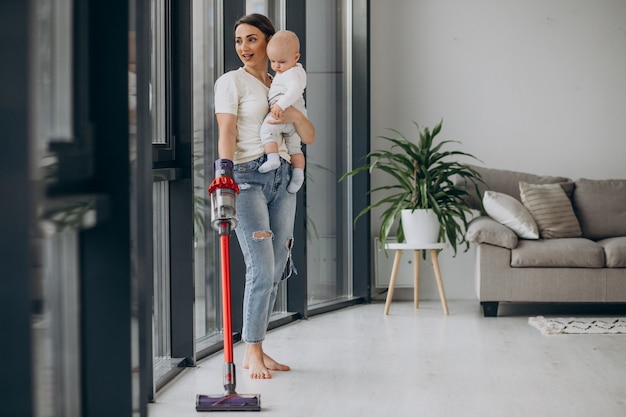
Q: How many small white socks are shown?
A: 2